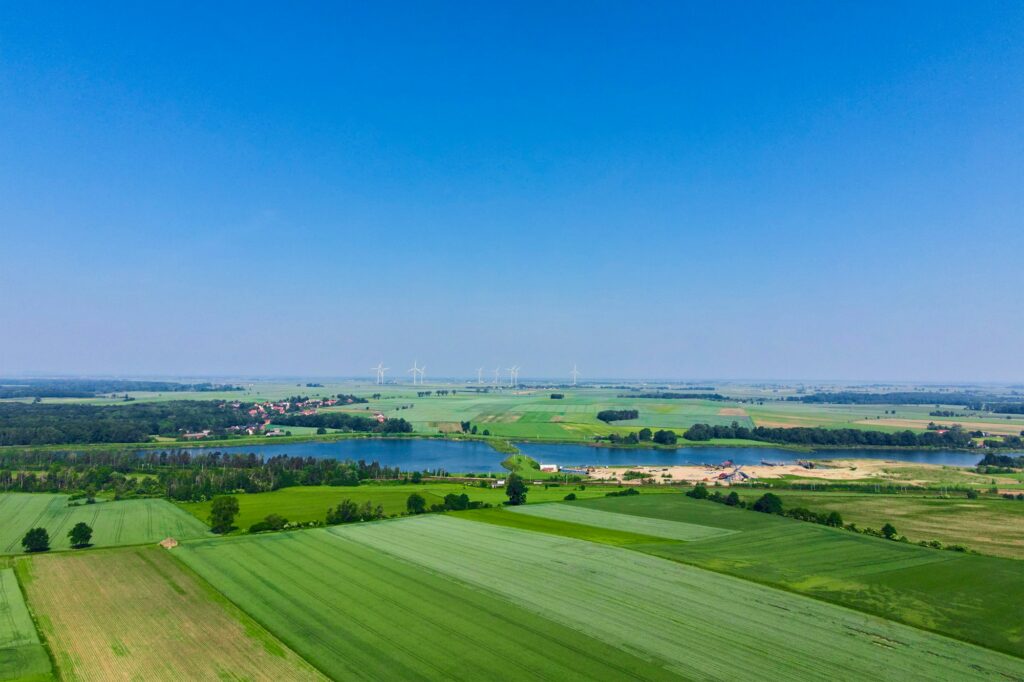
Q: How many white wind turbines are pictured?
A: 9